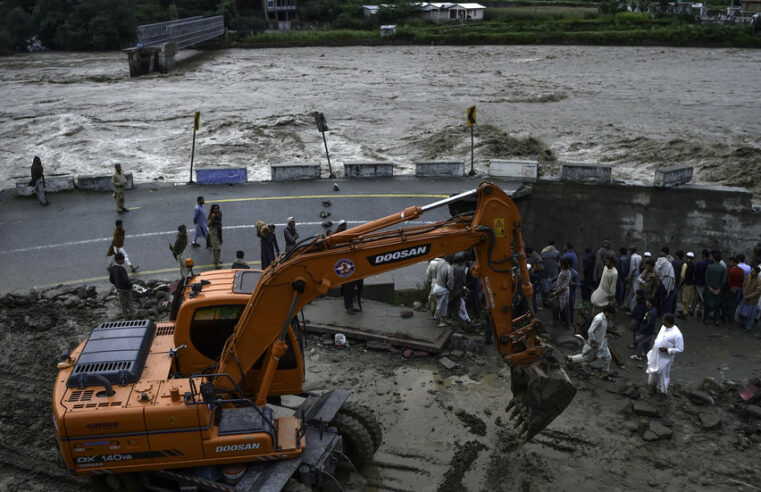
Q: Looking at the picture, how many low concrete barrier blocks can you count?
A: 9